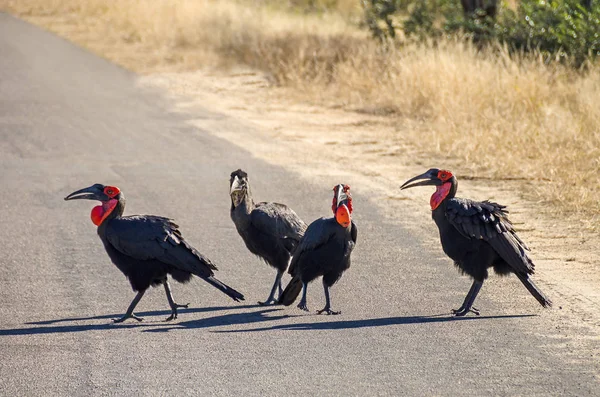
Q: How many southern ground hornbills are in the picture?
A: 4